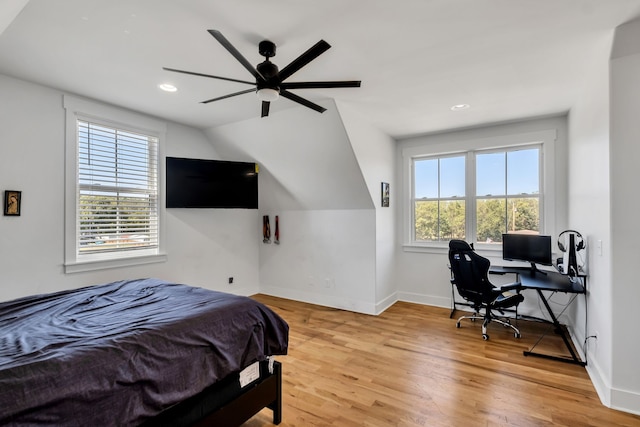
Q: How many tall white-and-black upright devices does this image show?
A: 1